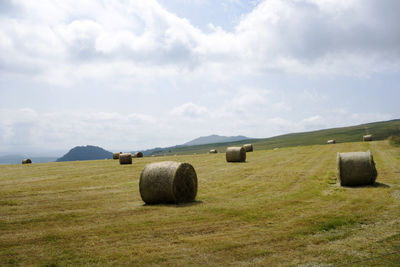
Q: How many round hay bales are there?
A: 11